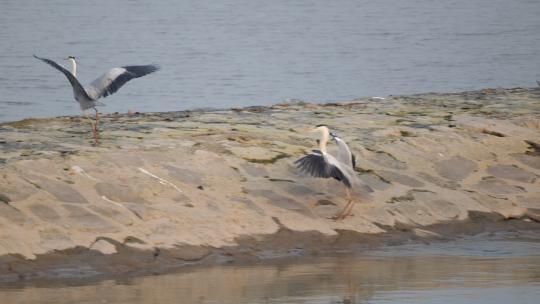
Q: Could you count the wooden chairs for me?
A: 0